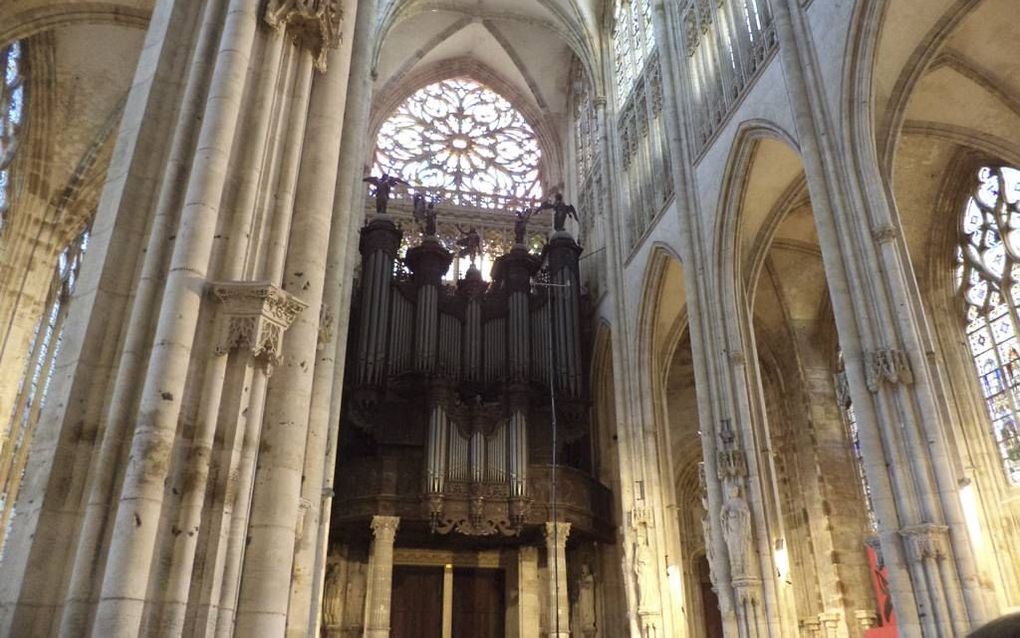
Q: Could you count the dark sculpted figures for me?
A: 5